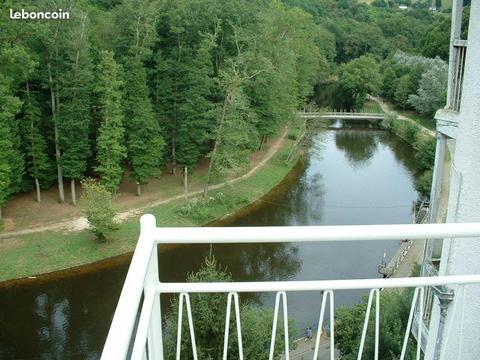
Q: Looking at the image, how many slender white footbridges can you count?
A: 1